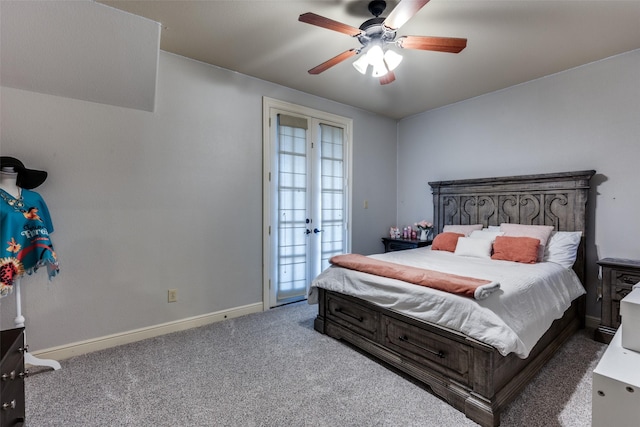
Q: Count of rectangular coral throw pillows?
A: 2